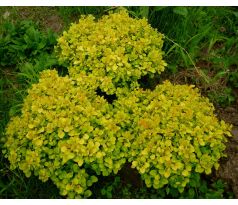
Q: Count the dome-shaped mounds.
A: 3